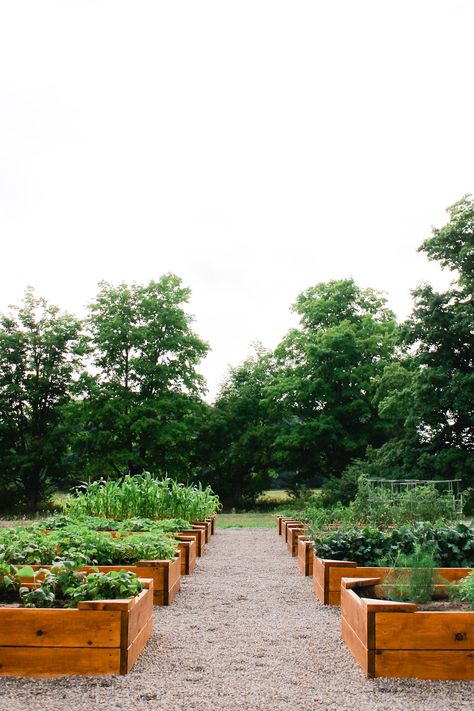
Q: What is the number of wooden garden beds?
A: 12